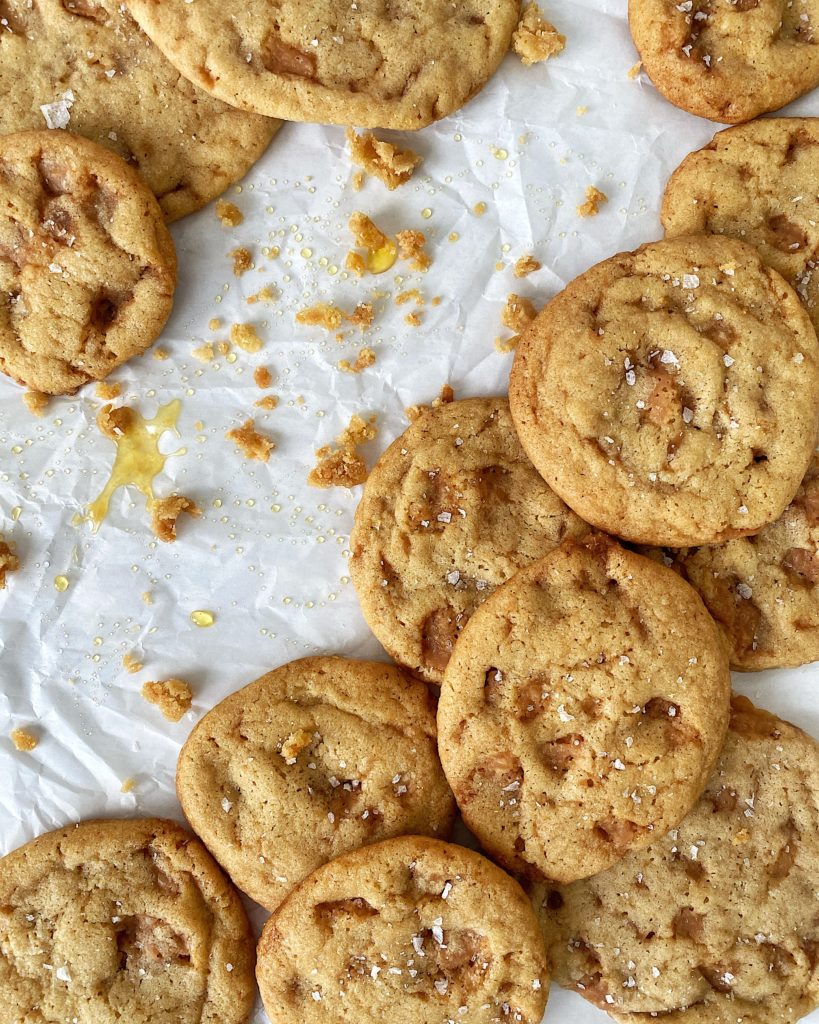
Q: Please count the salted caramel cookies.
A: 13